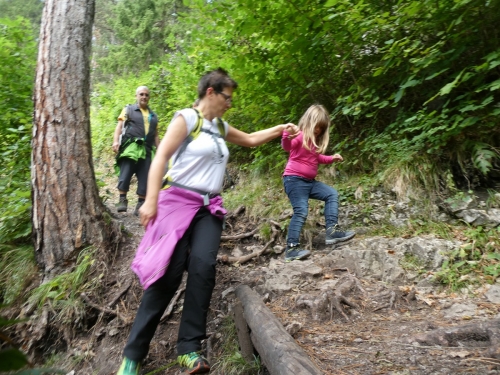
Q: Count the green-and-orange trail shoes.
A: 2